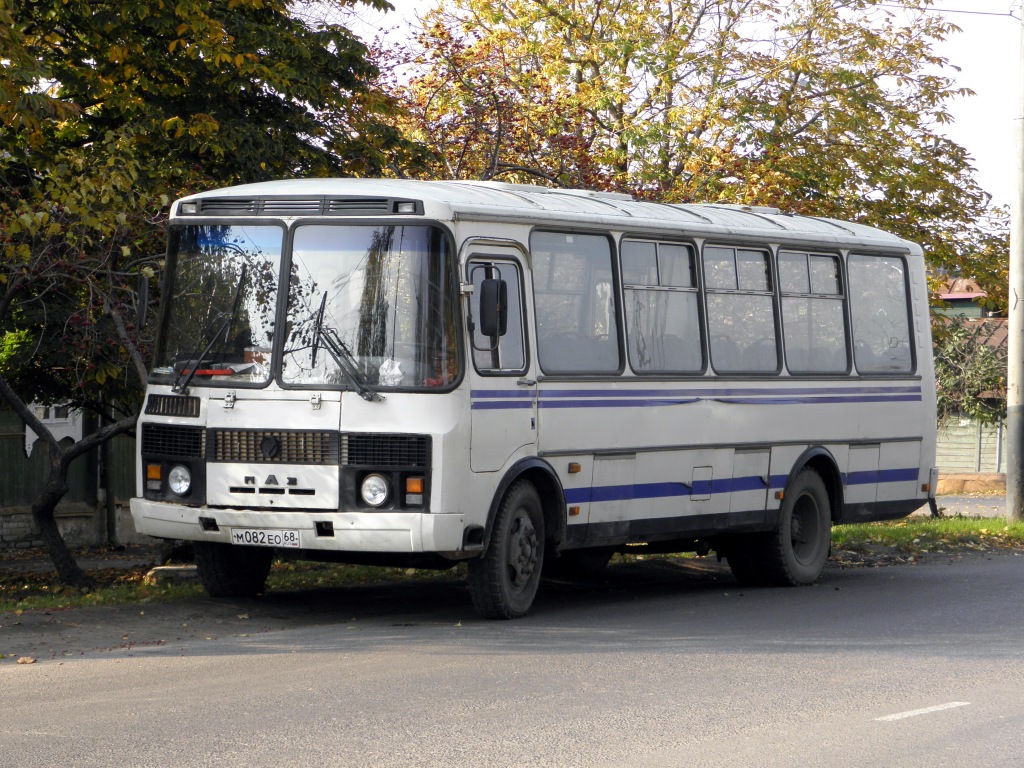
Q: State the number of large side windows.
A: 5